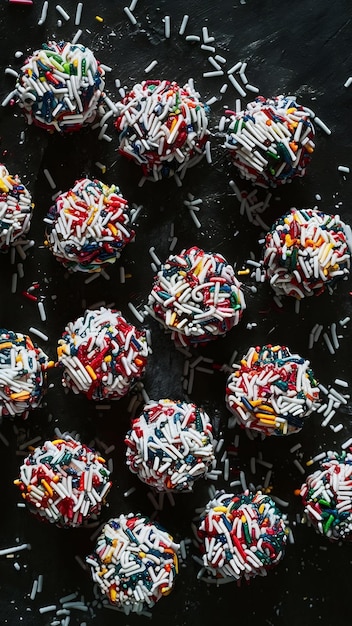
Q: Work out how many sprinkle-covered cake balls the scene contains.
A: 15